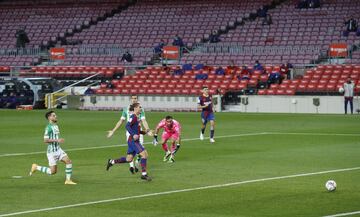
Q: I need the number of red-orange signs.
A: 3